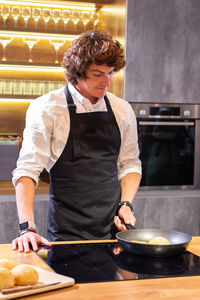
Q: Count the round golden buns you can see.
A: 3